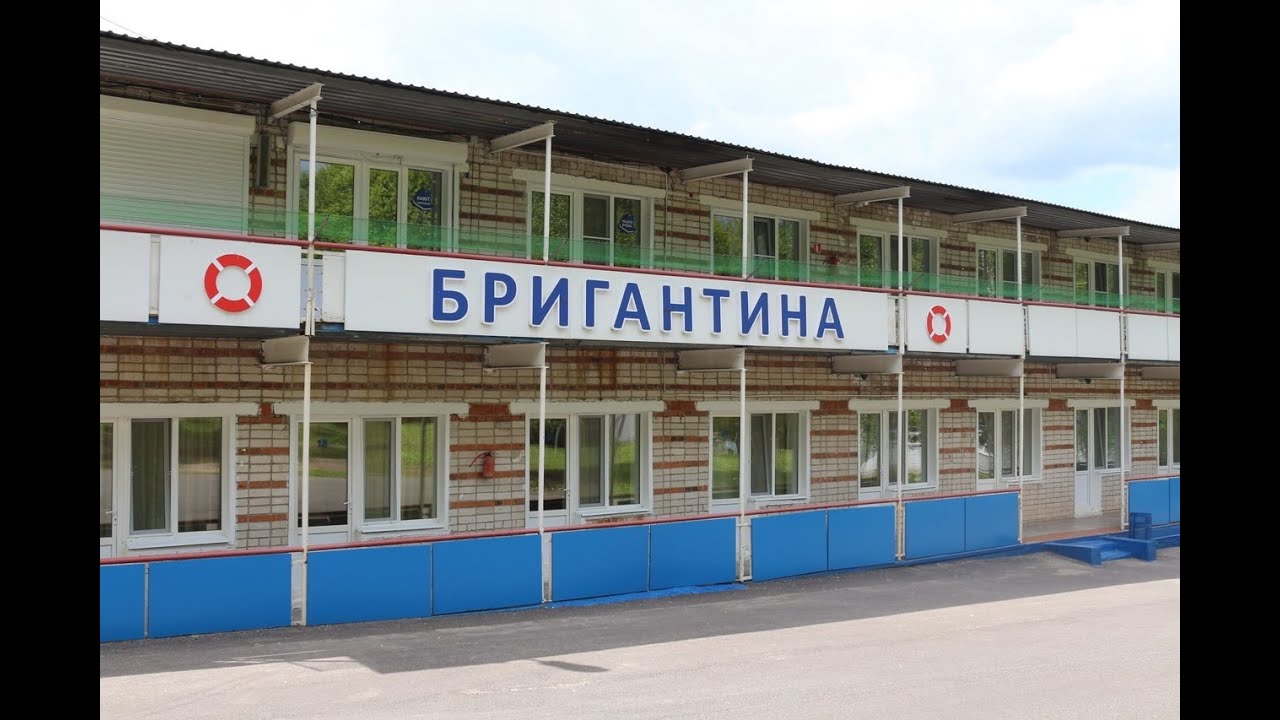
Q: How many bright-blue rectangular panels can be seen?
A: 12